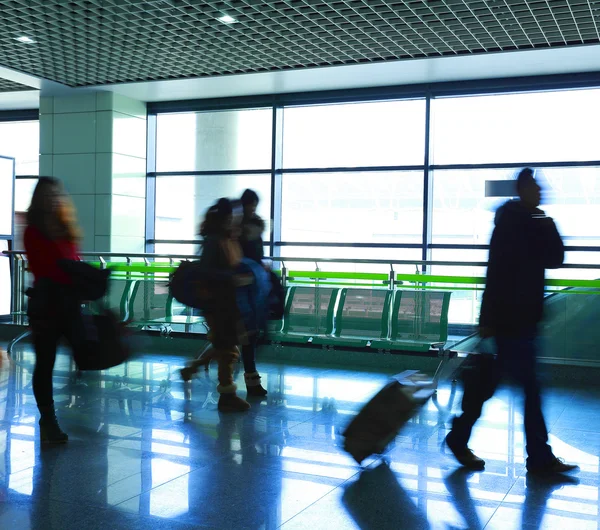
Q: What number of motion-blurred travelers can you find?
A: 4